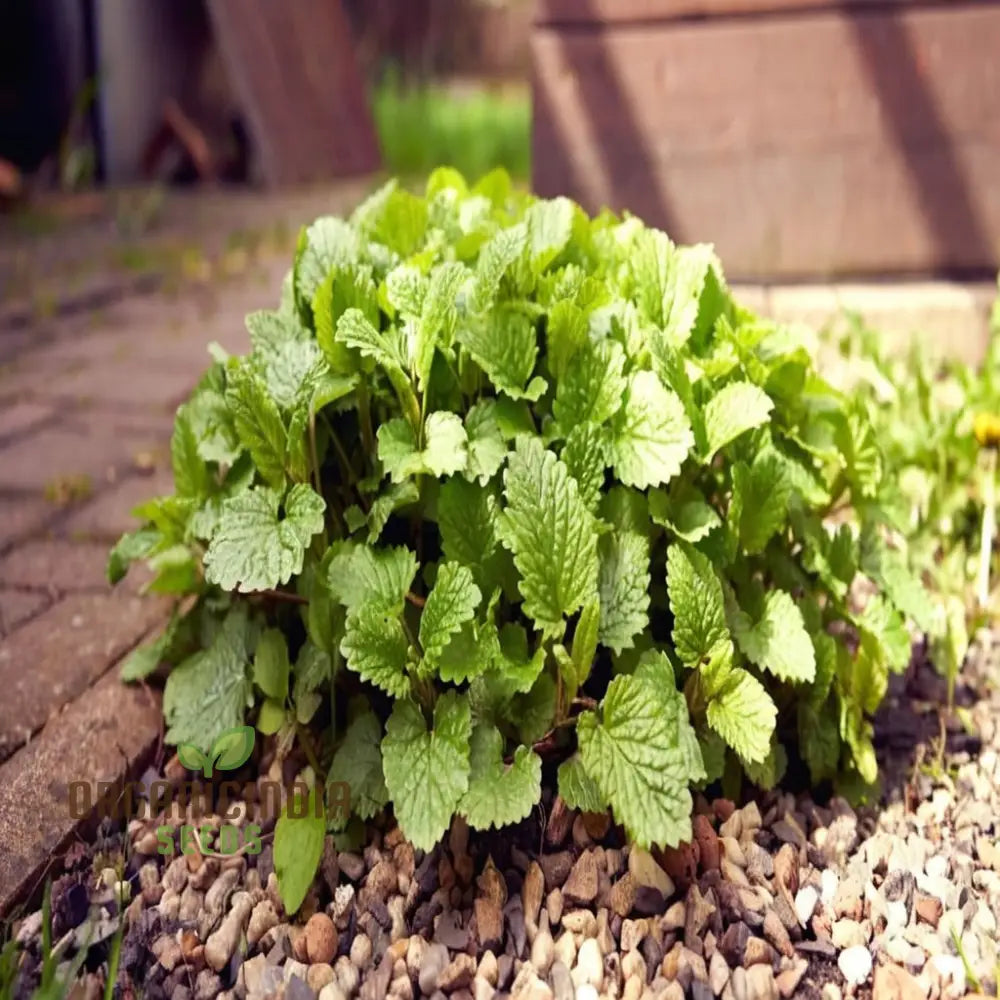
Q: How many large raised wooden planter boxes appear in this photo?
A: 1